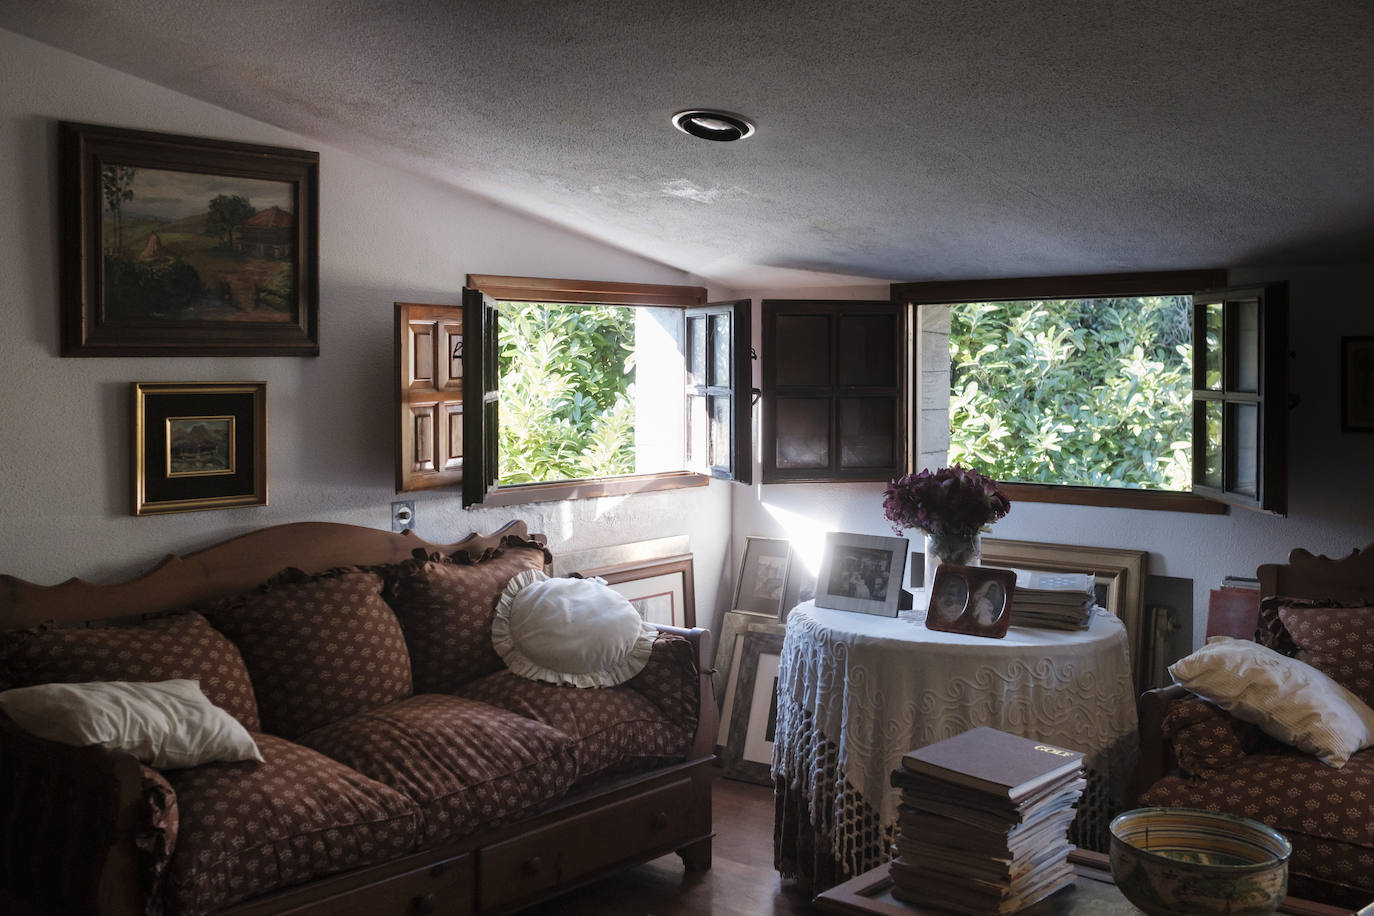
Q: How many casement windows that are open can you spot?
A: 2